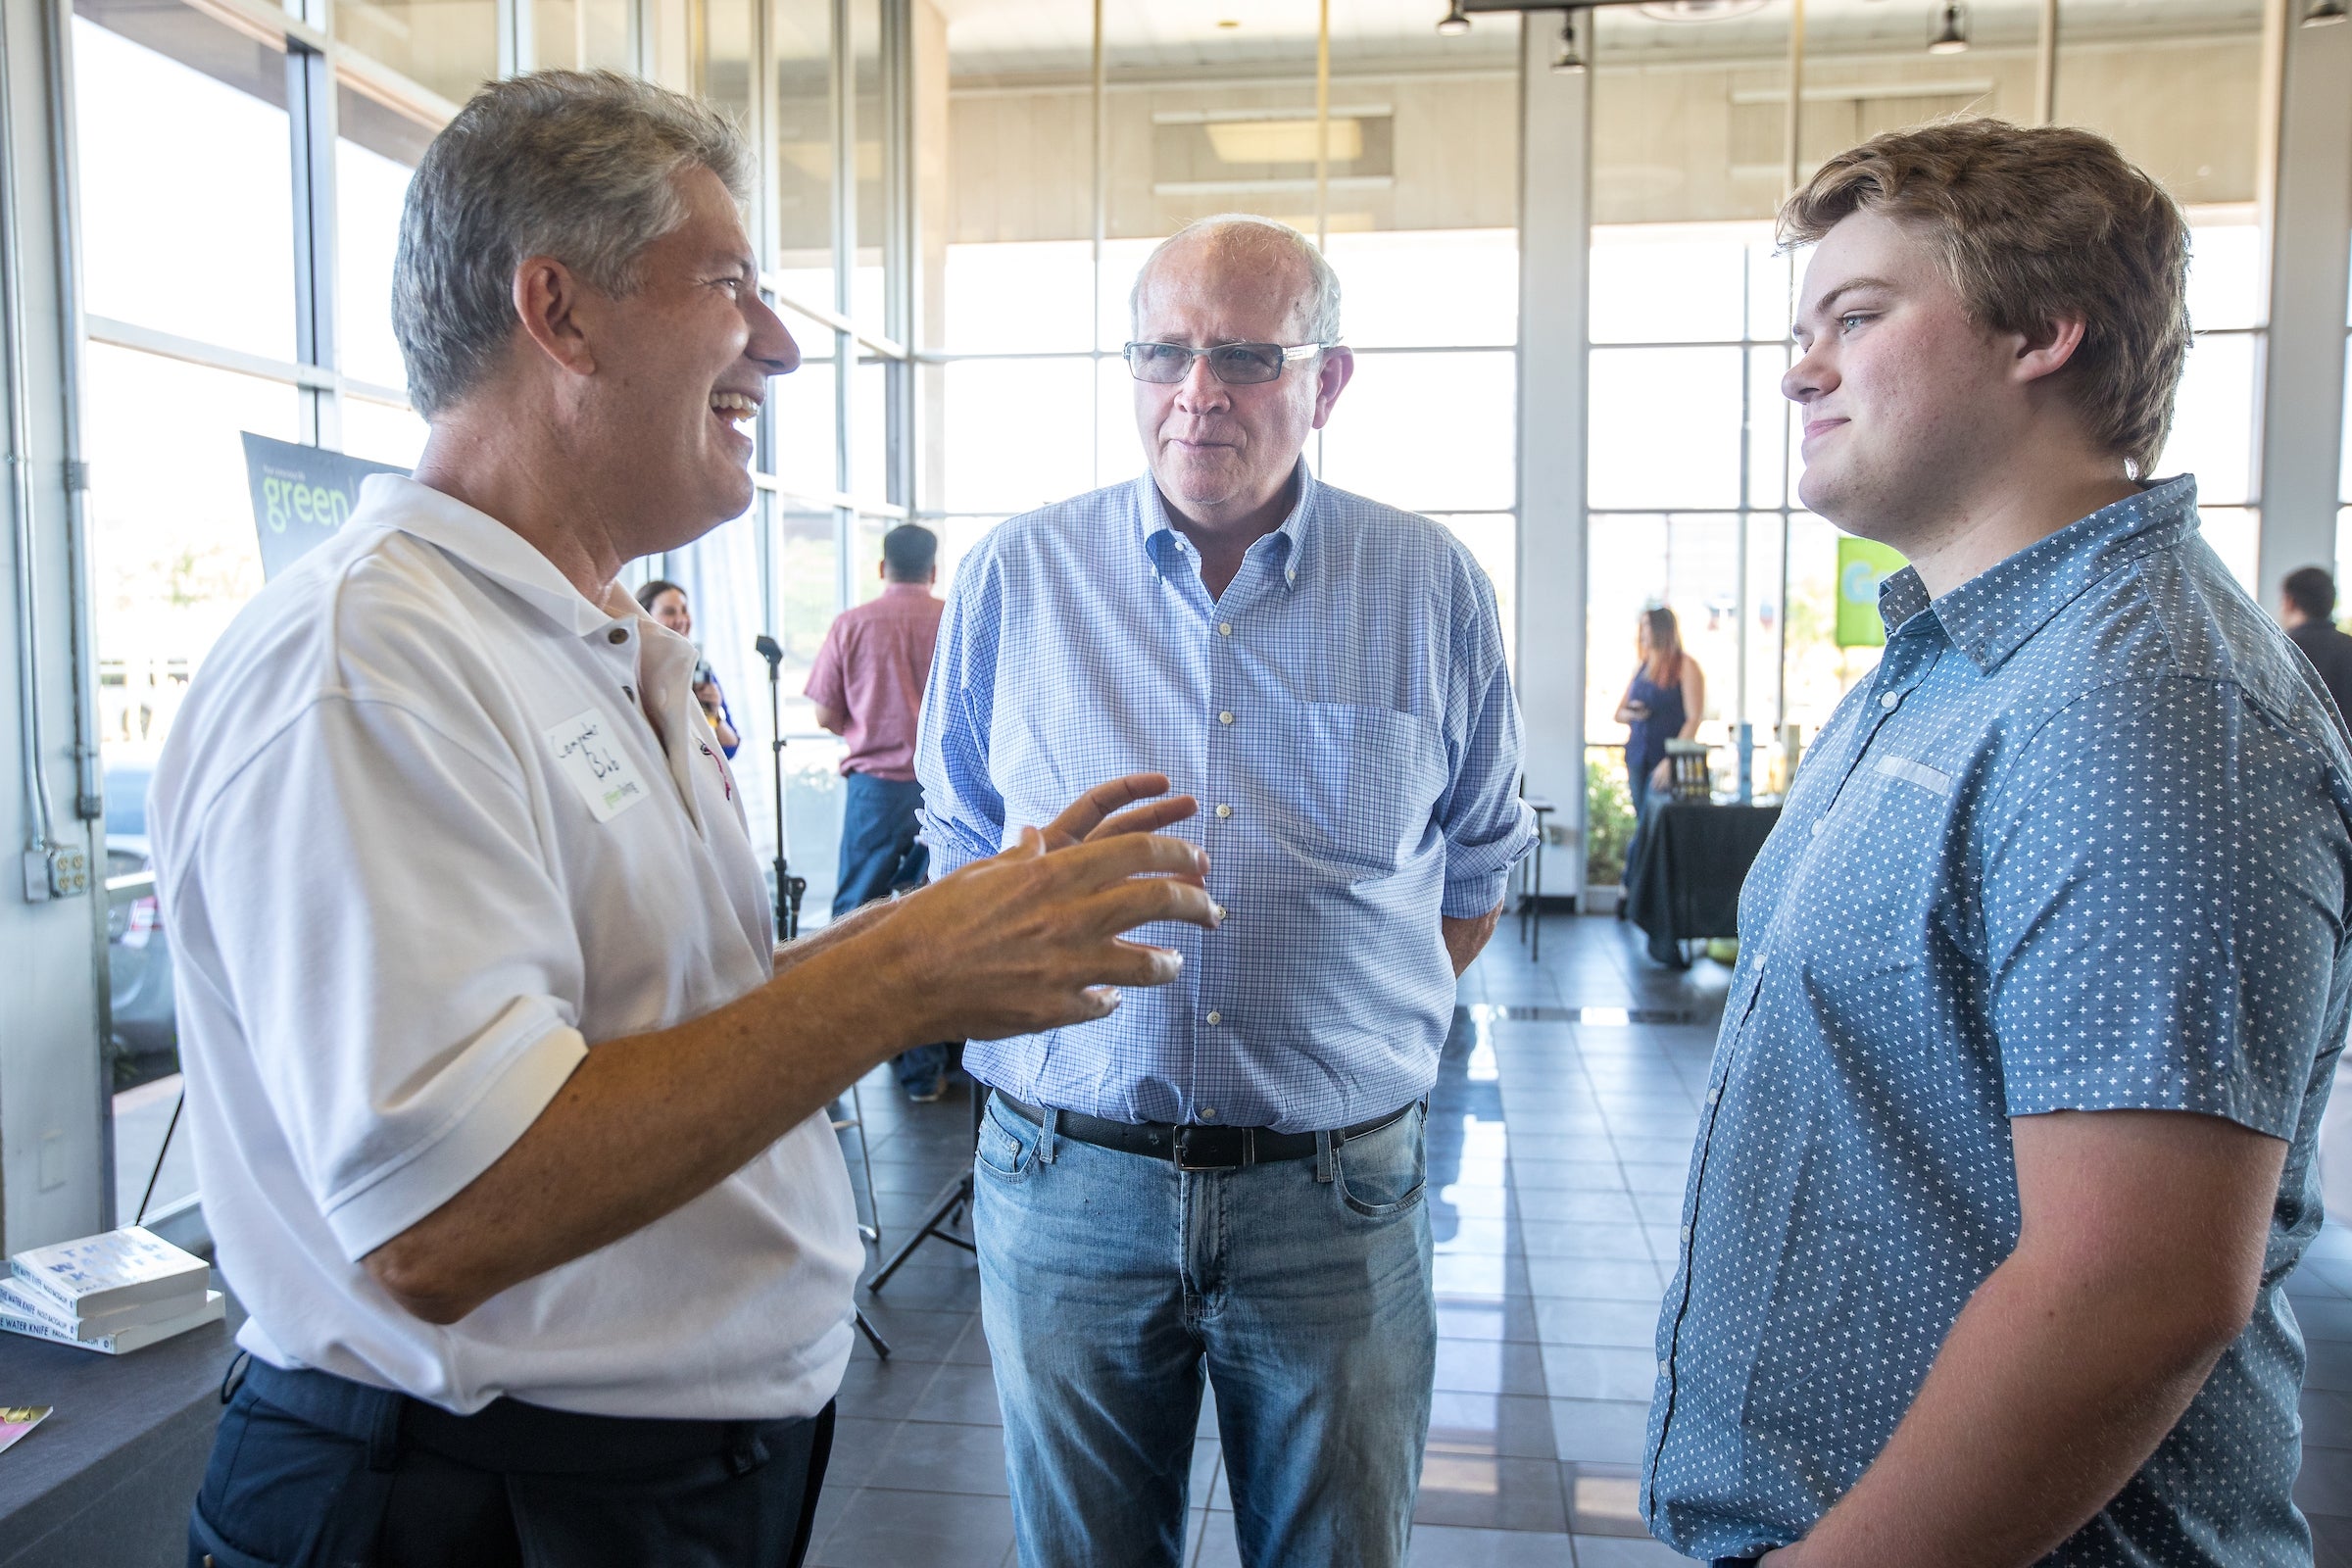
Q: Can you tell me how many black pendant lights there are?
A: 4